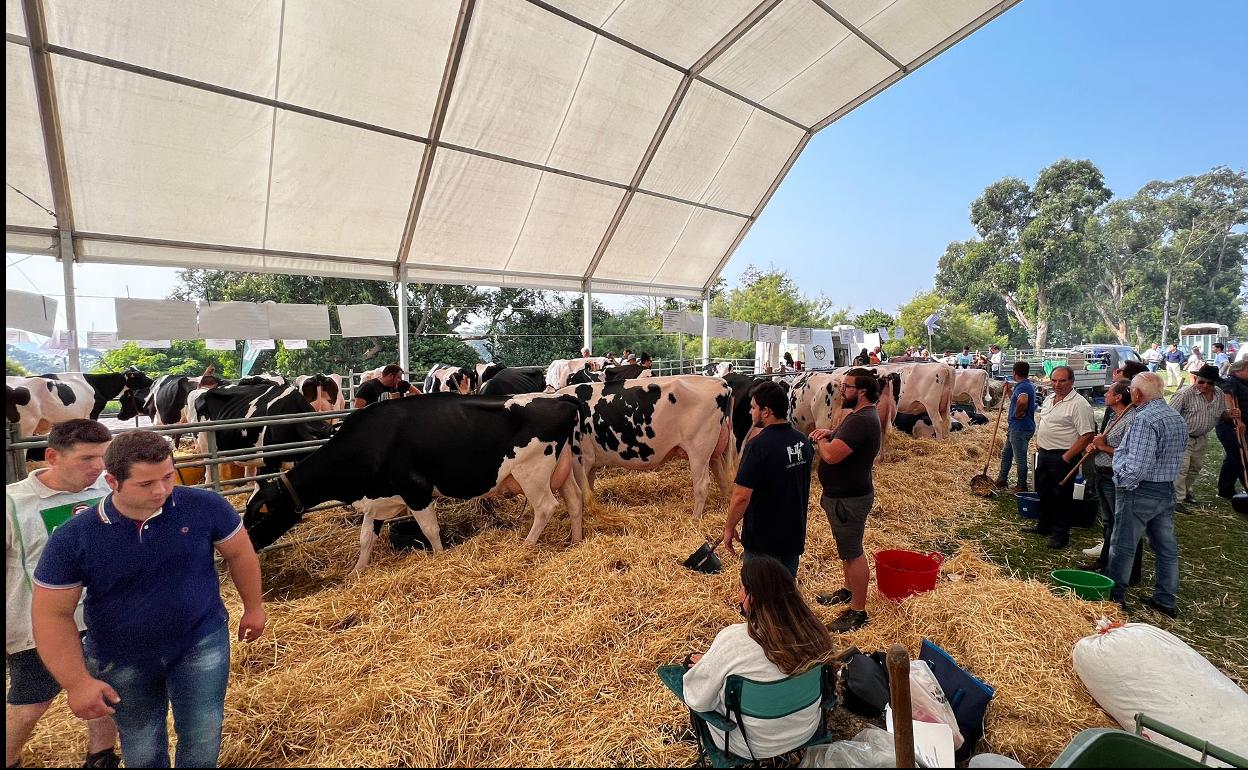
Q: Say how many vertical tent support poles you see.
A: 4